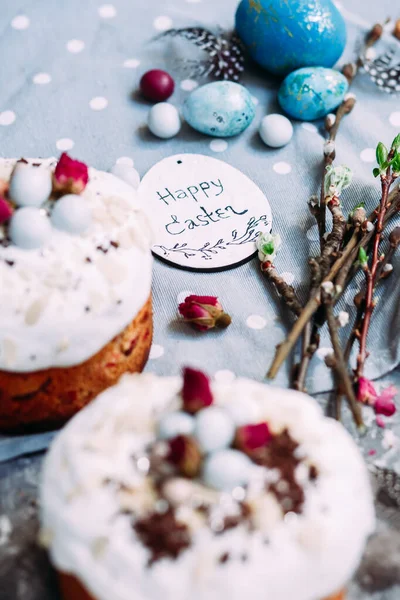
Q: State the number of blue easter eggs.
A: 3